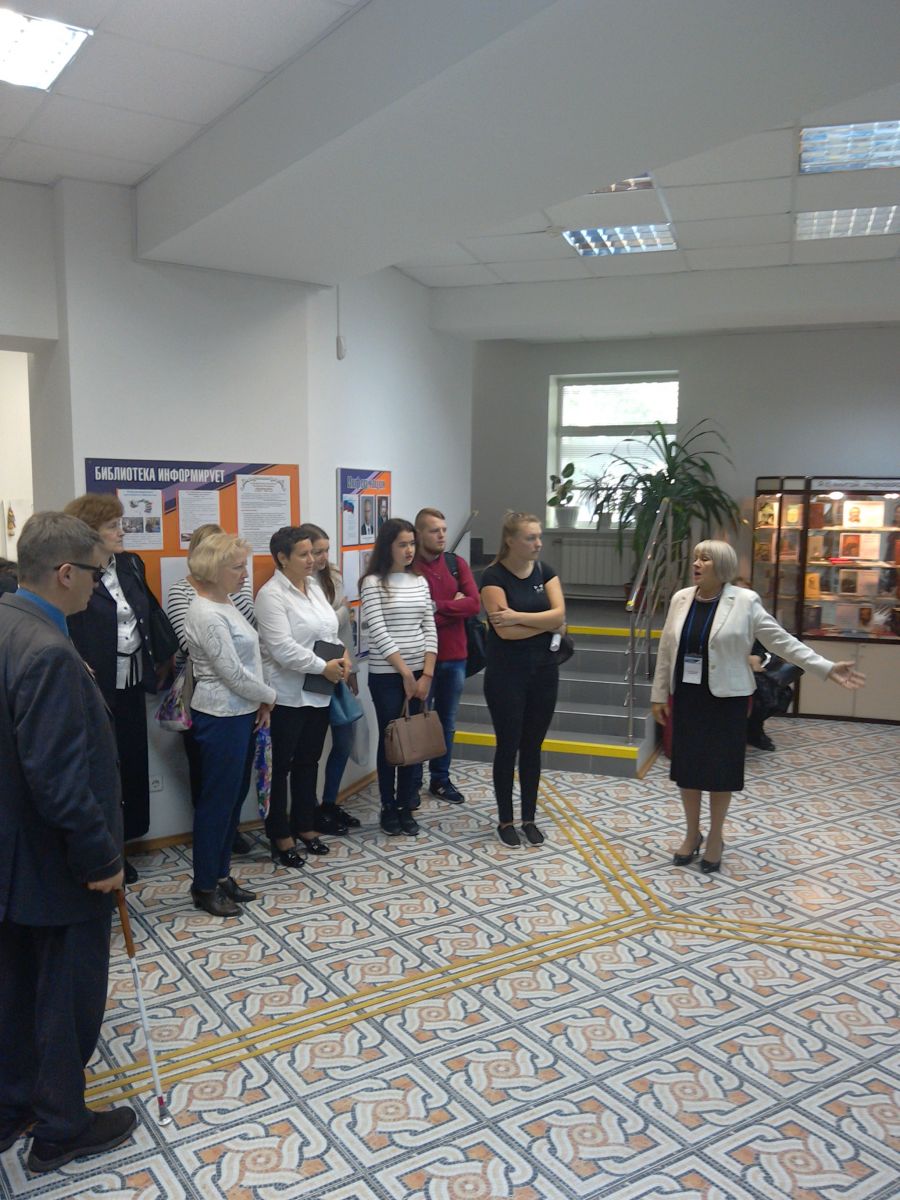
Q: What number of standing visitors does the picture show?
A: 9